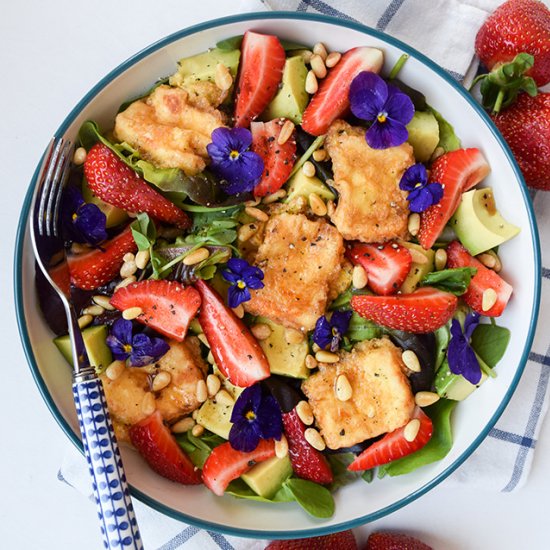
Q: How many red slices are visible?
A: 15